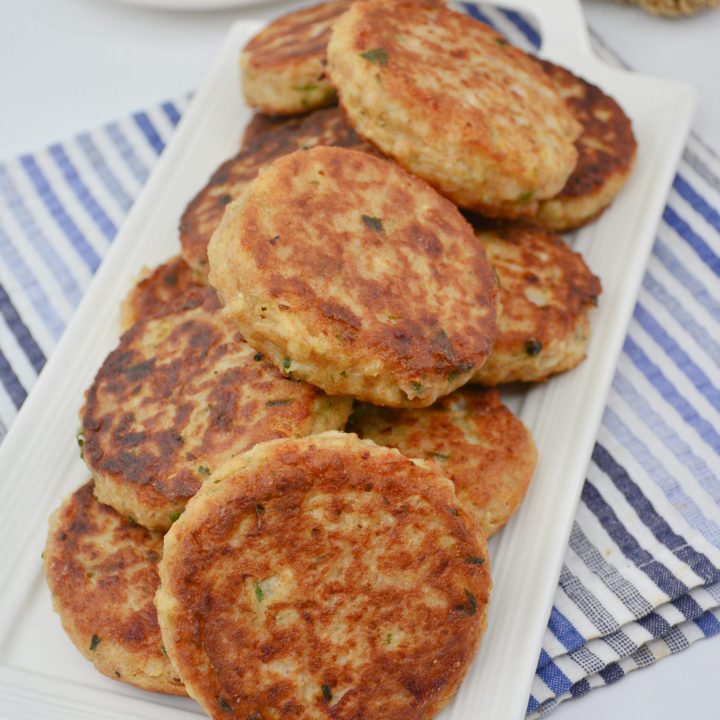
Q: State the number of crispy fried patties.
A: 11